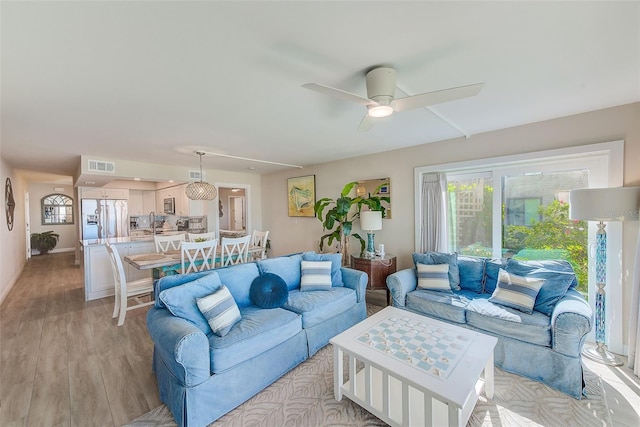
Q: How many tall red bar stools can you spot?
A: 0